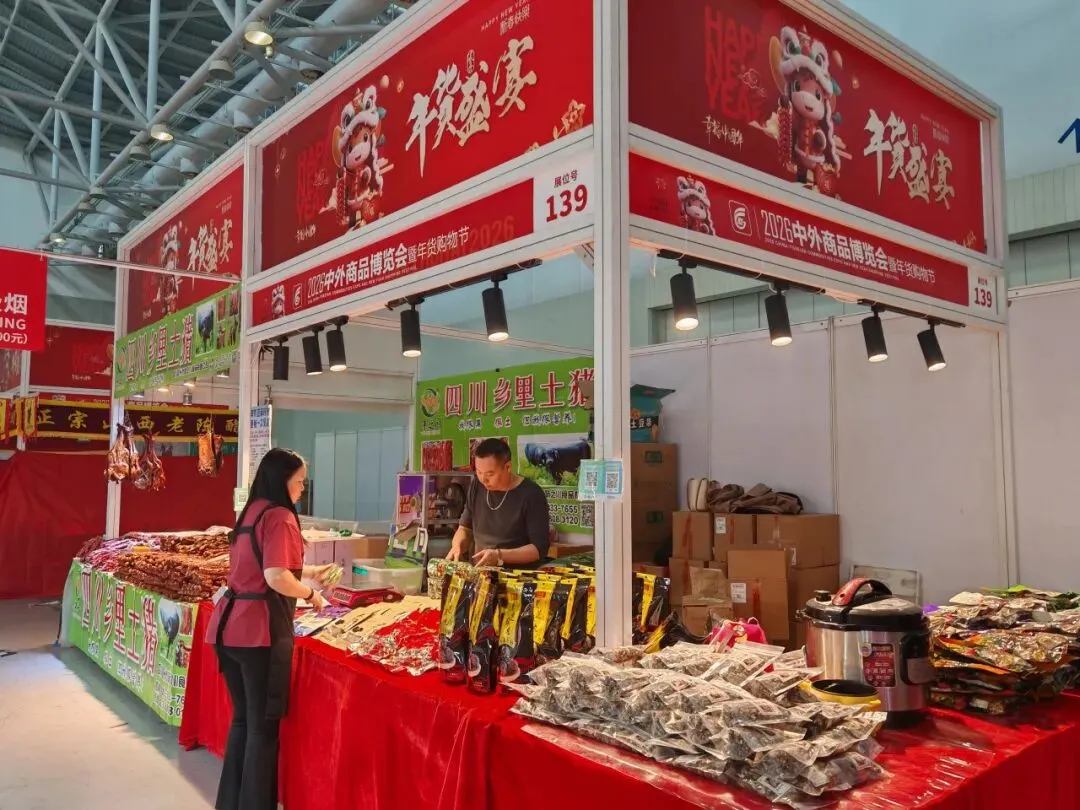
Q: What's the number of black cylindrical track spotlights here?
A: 9